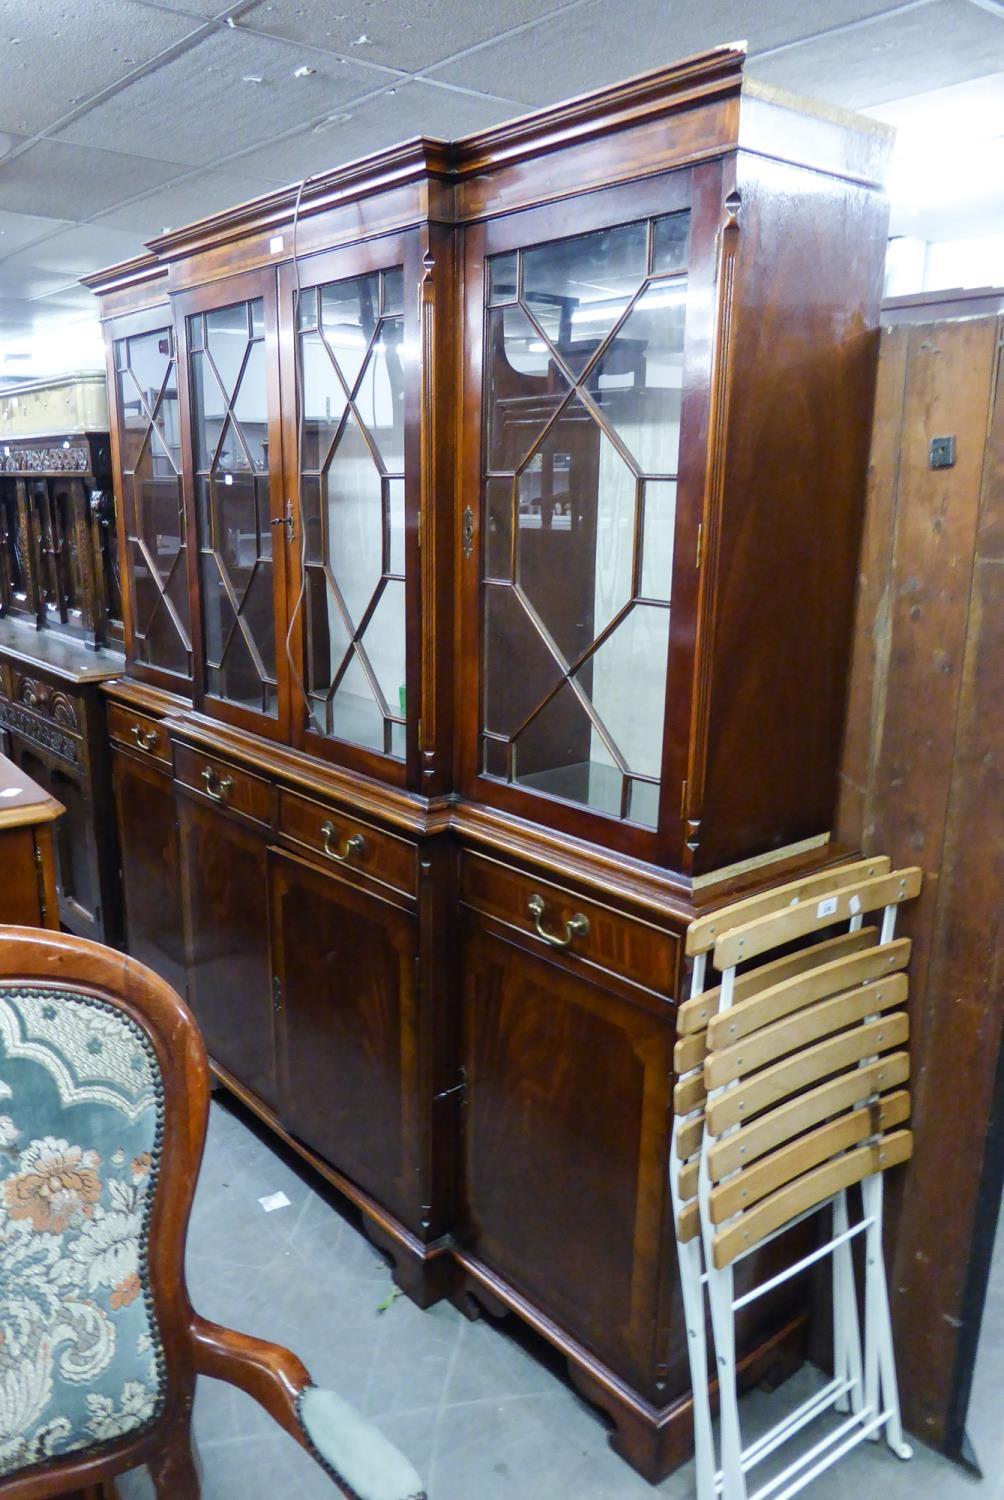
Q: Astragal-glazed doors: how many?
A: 4